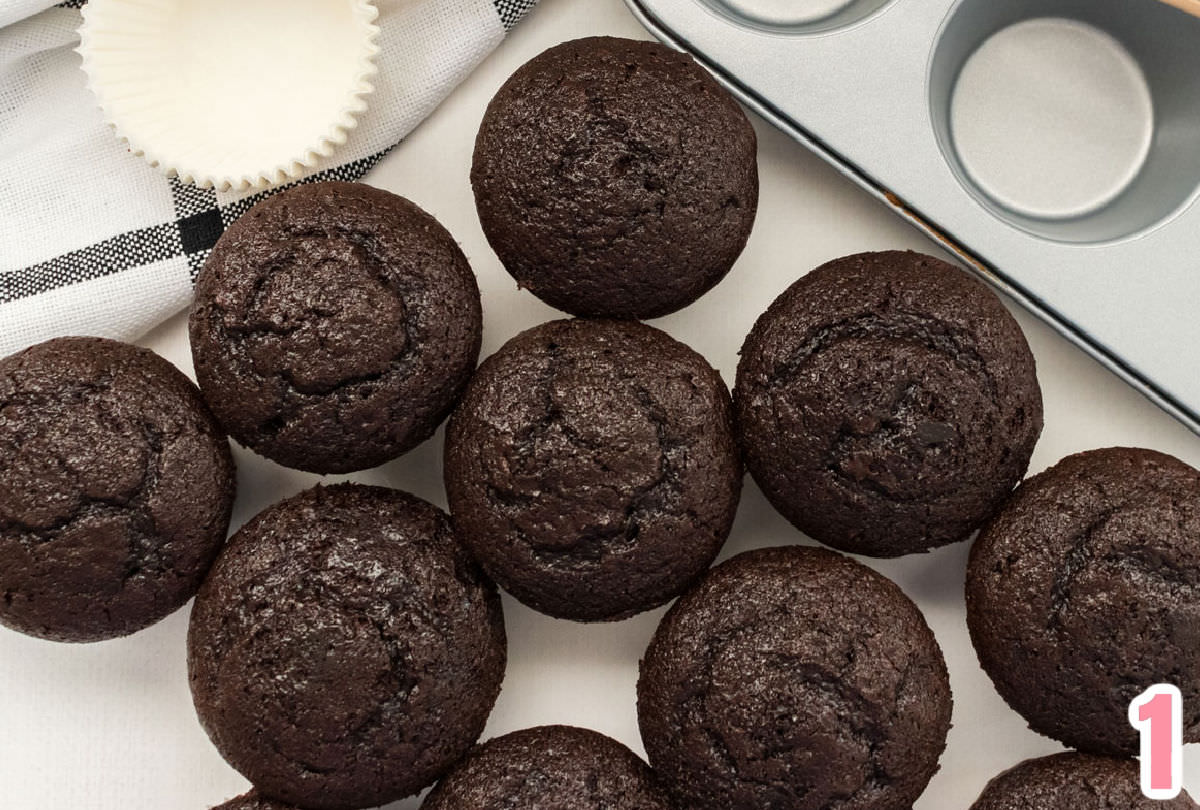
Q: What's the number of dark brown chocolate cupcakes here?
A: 11